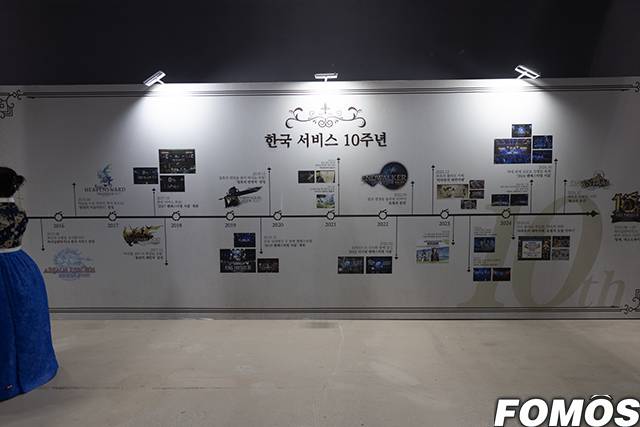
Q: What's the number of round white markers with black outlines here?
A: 9